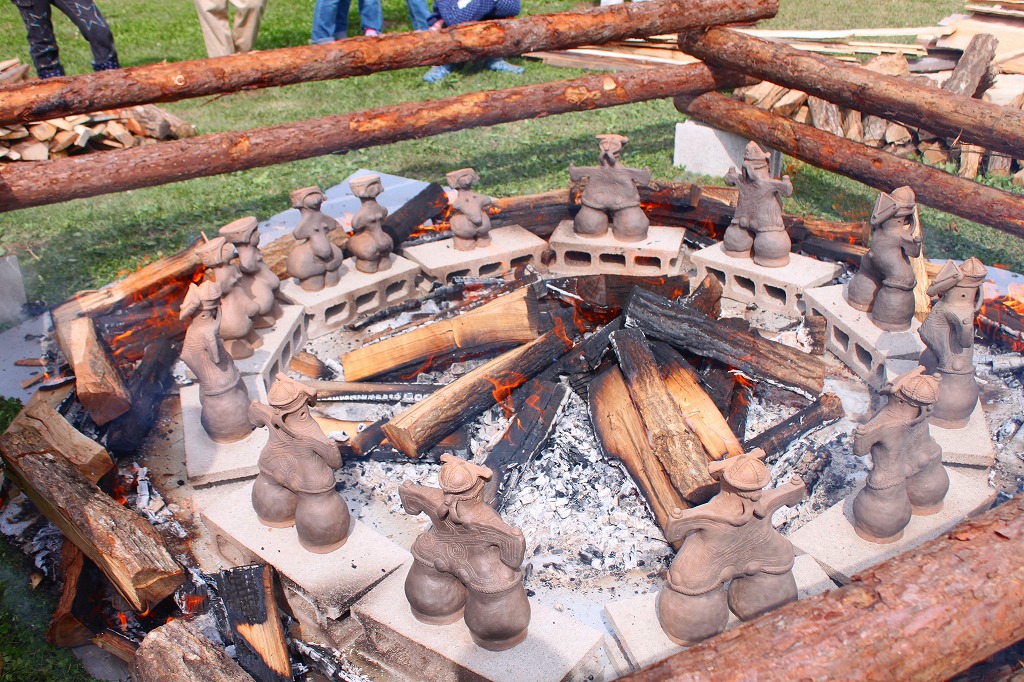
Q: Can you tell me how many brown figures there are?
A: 14